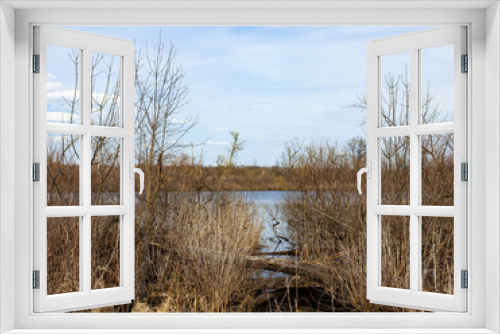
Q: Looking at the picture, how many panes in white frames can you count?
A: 12